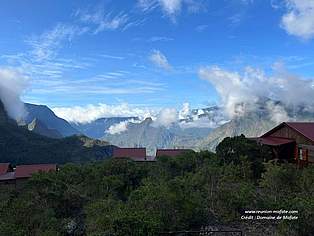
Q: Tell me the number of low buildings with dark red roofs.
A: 5